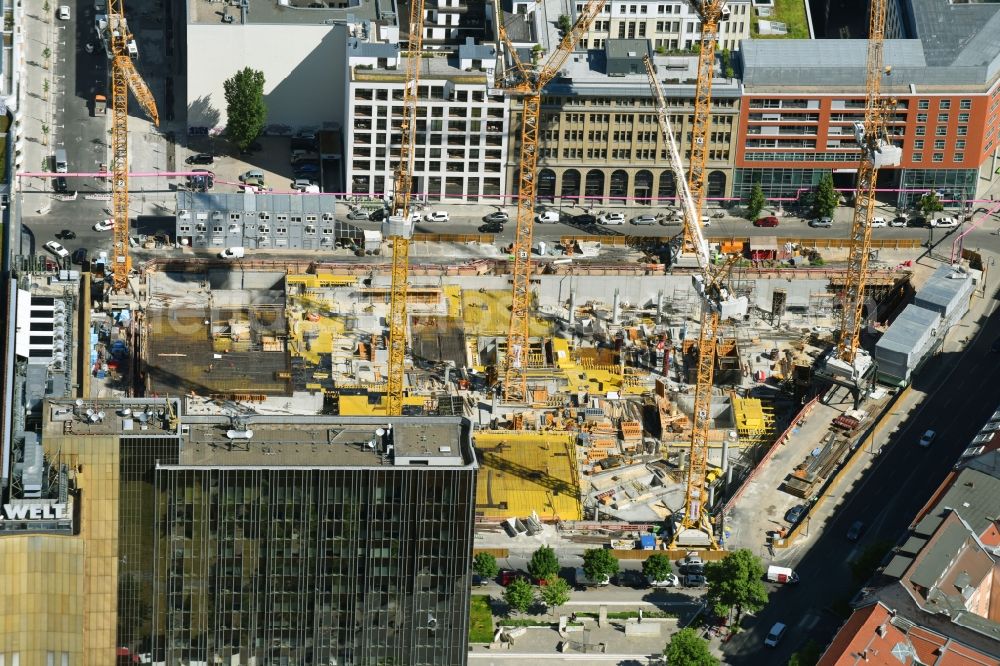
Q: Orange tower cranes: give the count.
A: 6